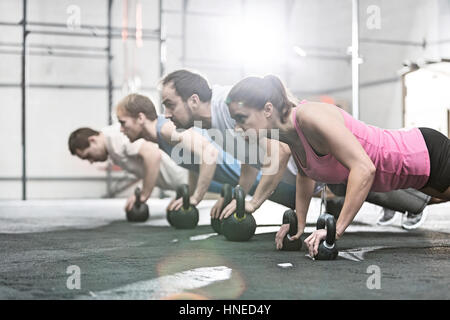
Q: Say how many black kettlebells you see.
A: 6